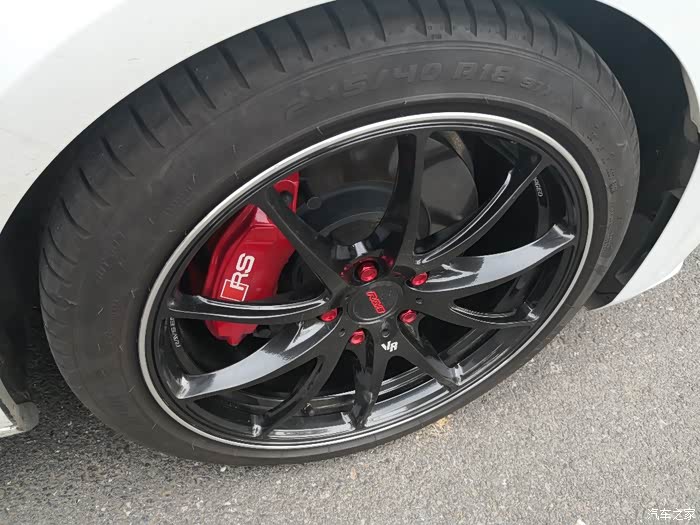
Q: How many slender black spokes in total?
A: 10